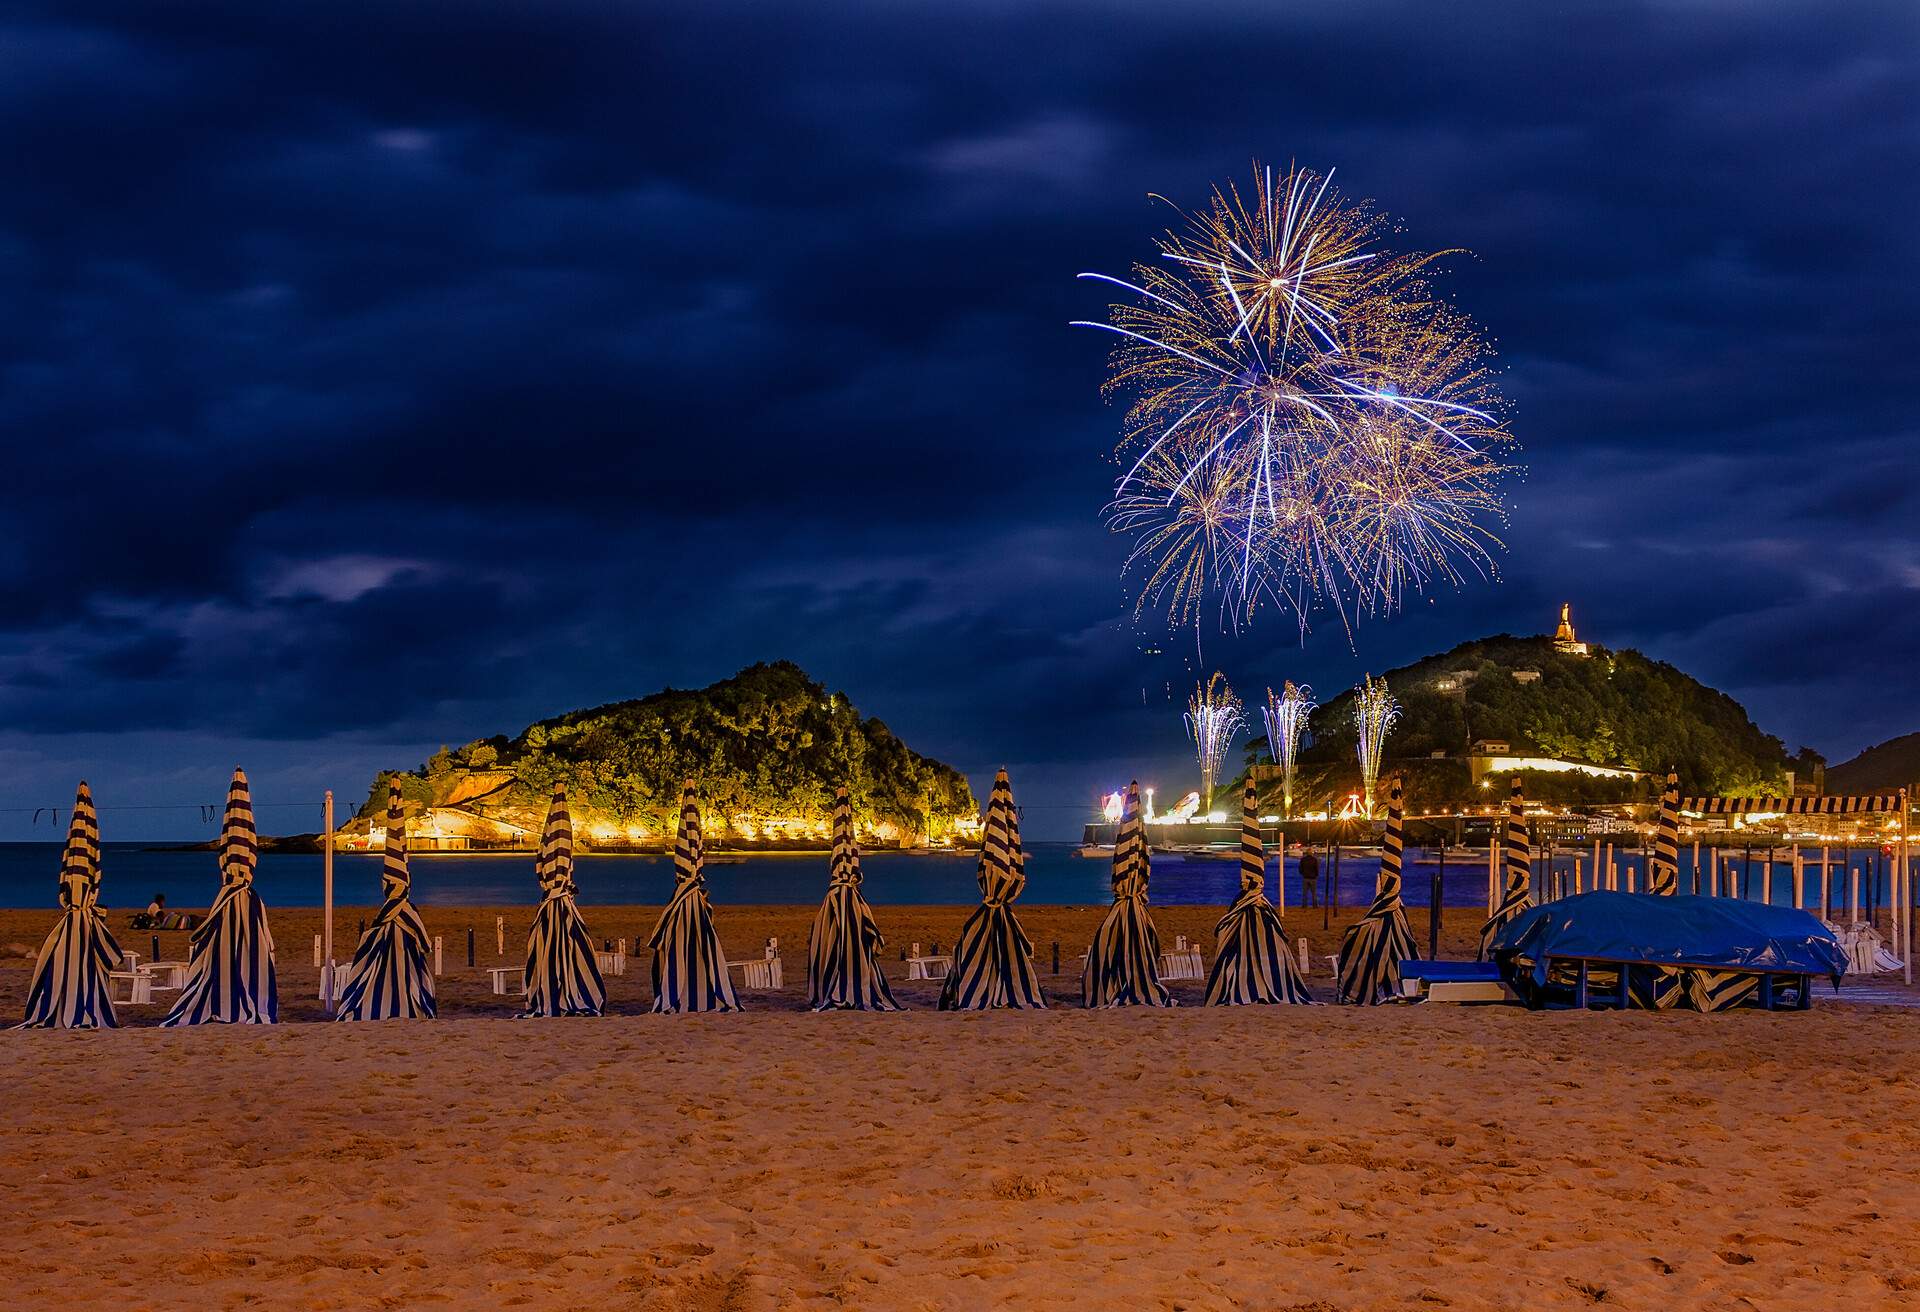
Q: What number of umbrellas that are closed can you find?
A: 12